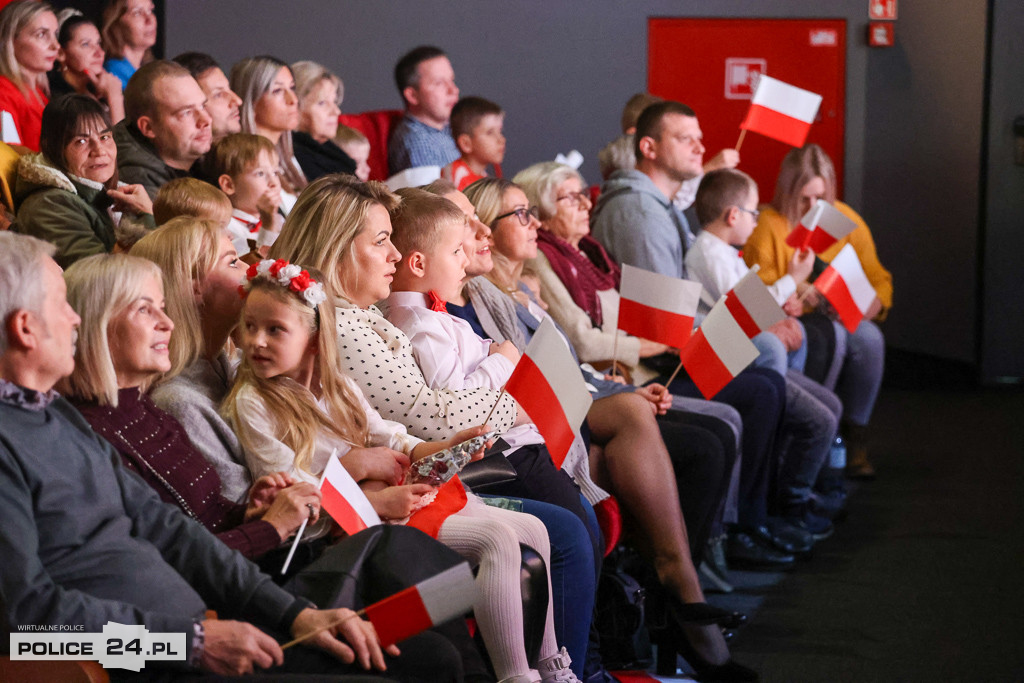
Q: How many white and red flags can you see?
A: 9